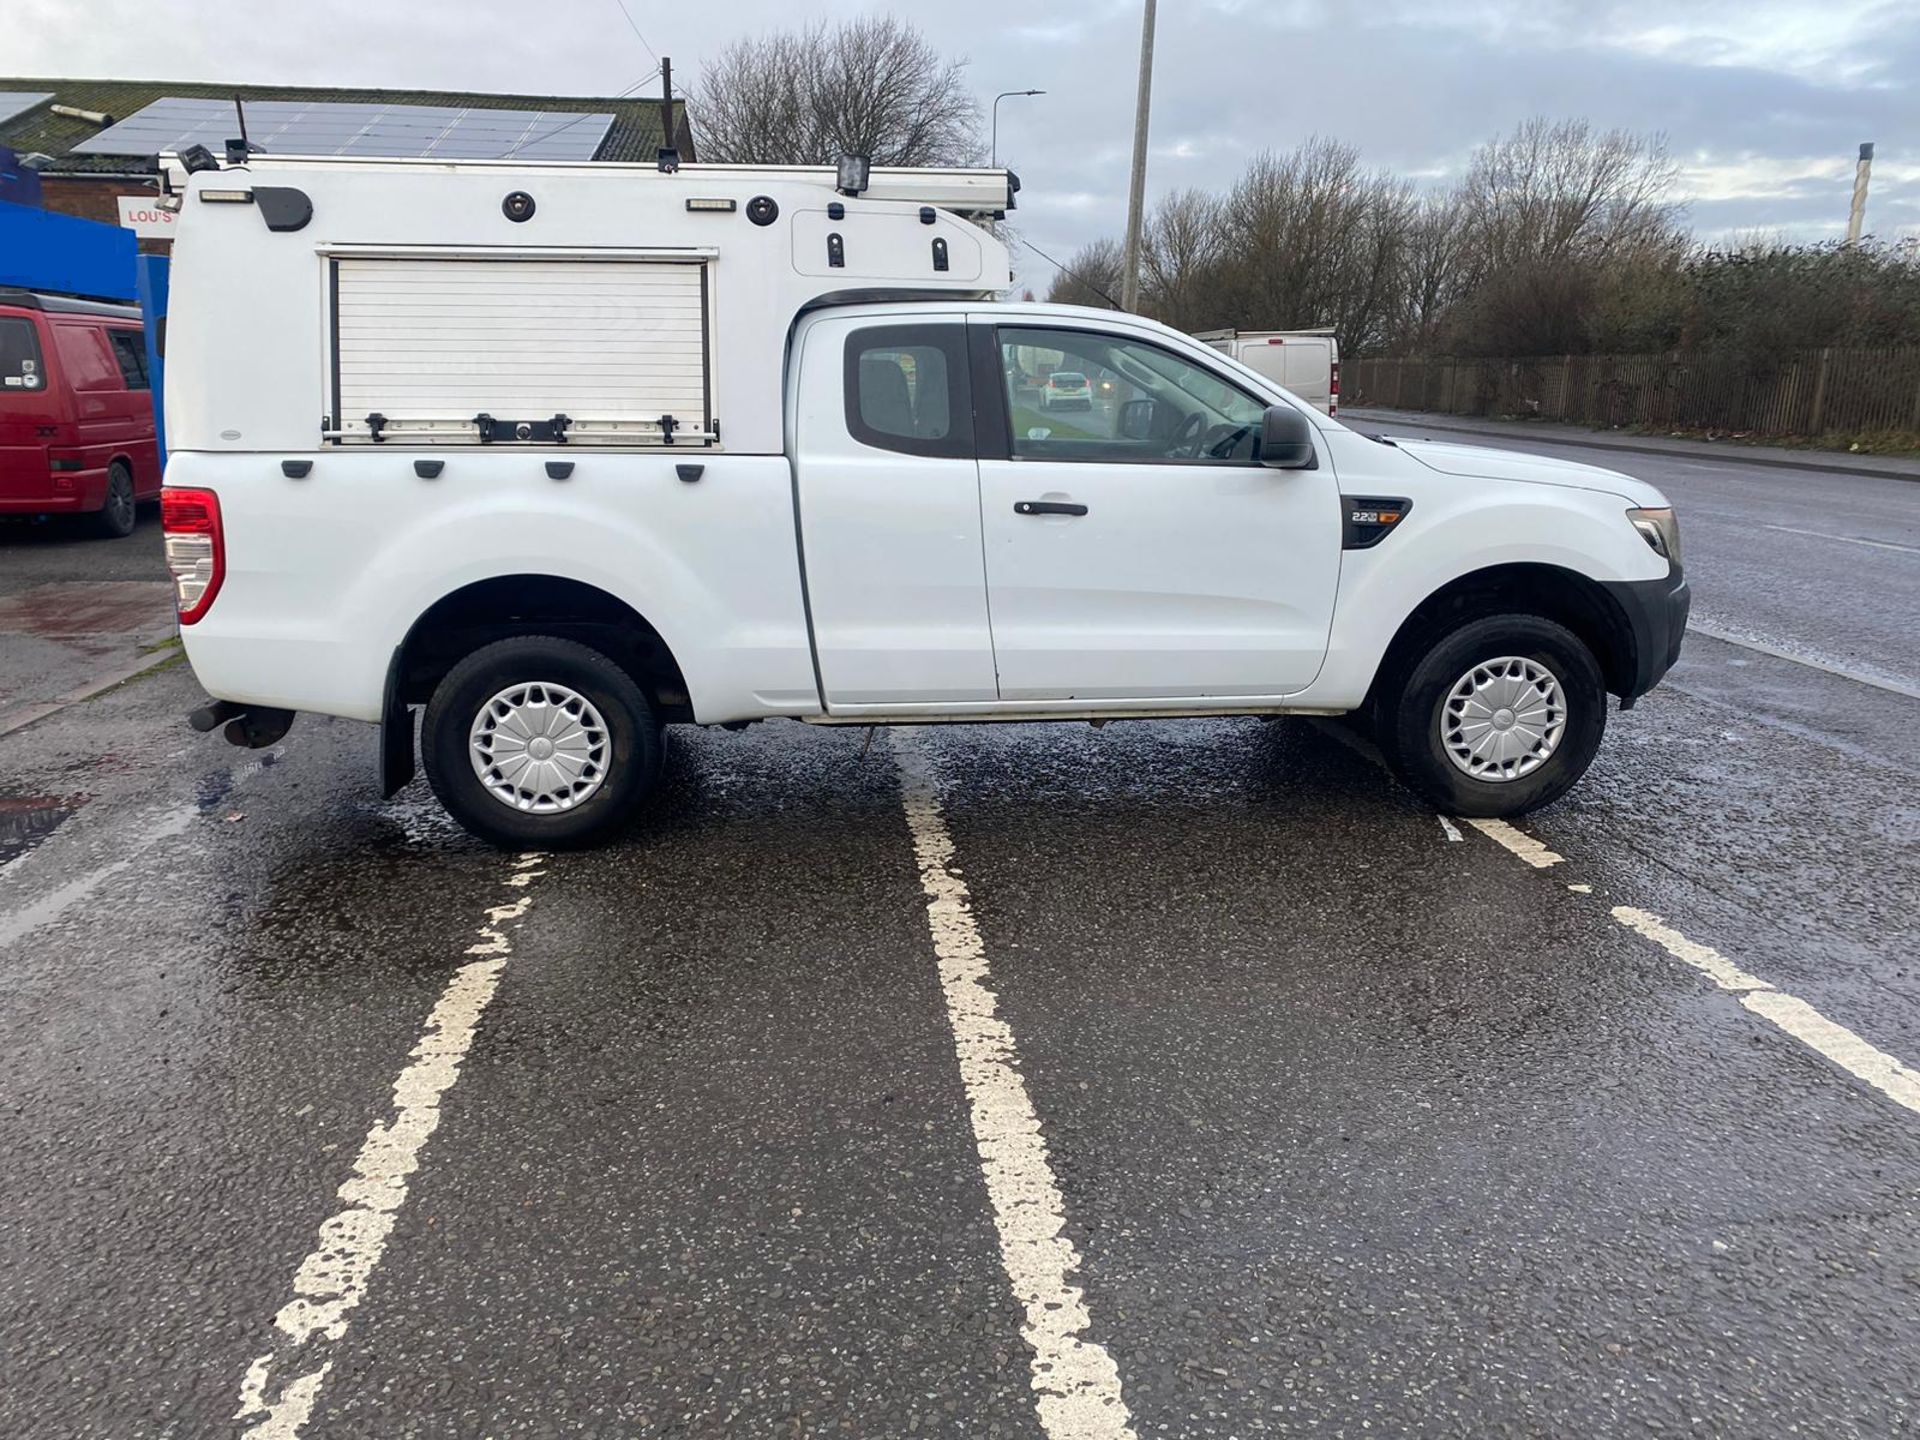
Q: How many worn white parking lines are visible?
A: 3